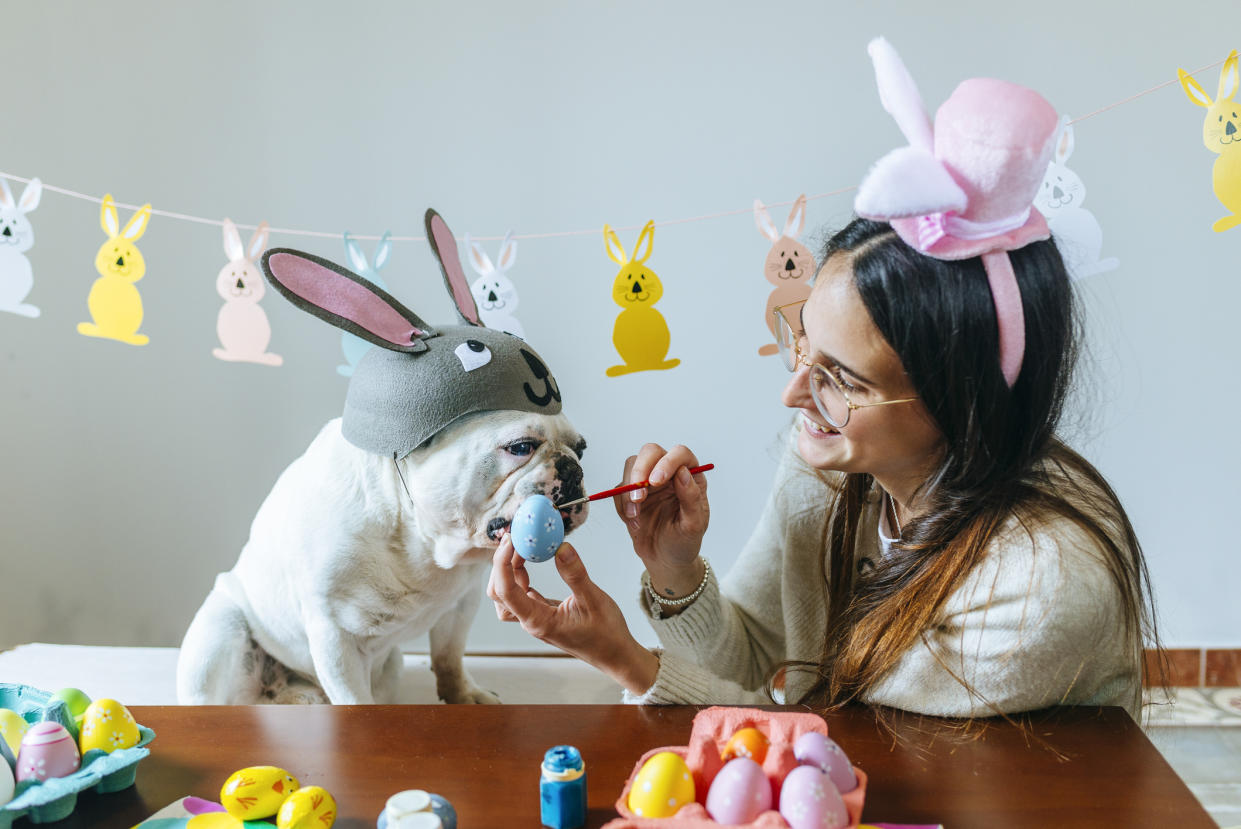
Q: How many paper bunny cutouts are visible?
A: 9